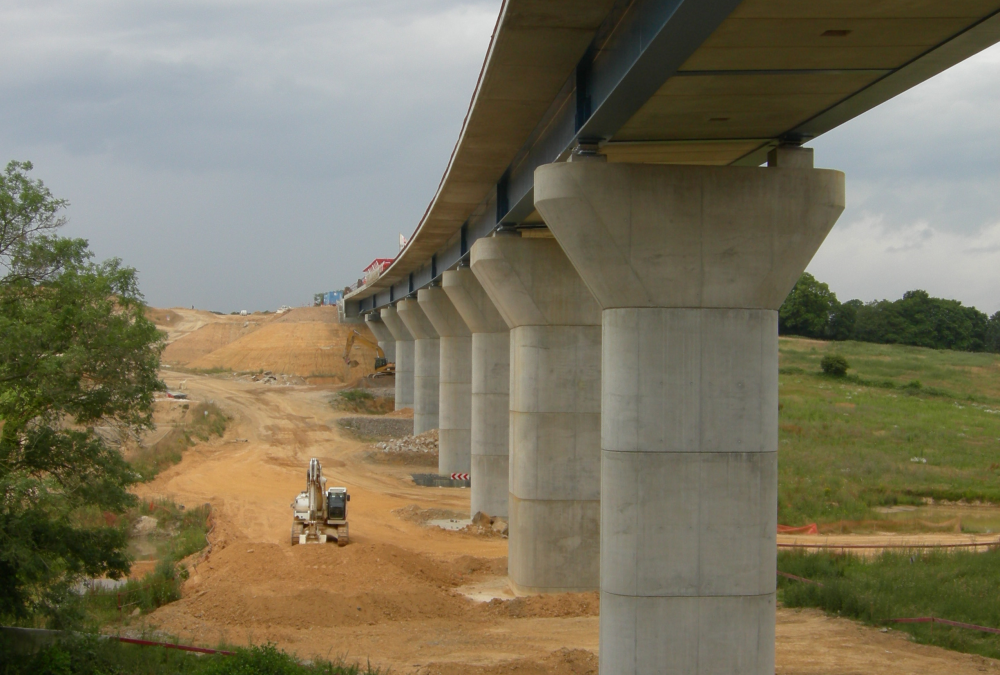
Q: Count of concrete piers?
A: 7